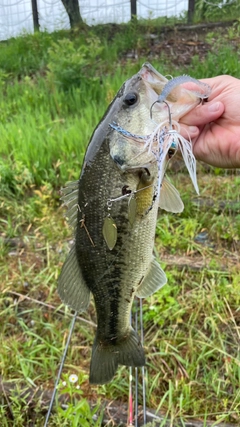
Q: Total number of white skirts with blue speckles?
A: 1